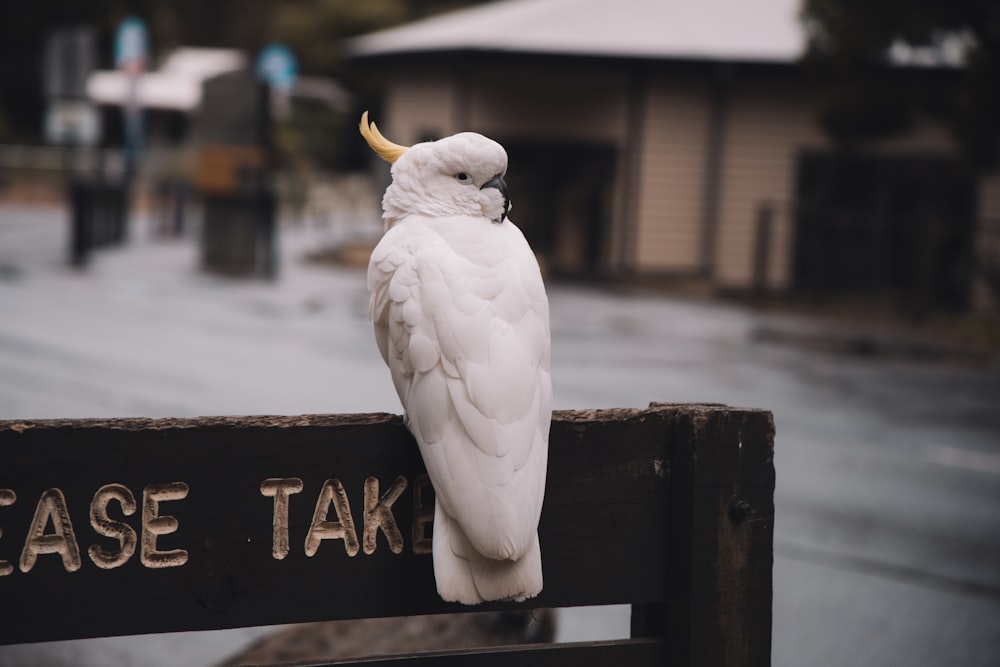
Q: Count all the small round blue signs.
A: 2